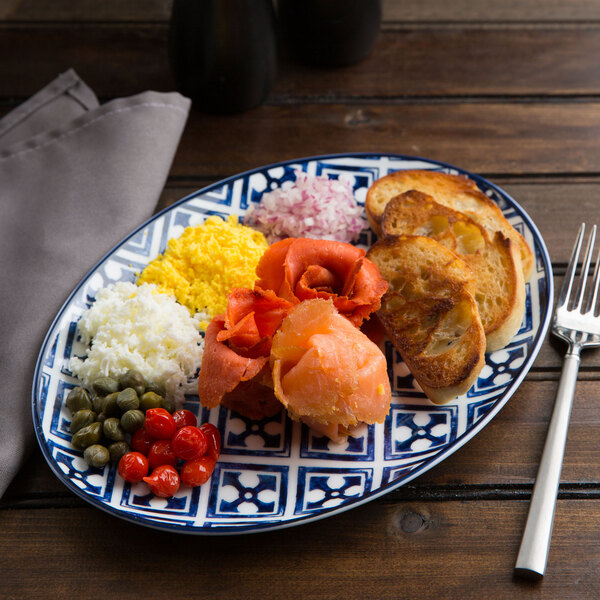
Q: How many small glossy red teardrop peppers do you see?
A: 9